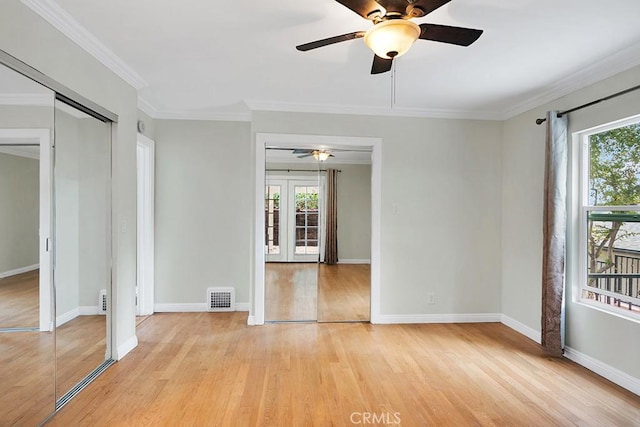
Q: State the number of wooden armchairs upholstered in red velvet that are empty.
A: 0